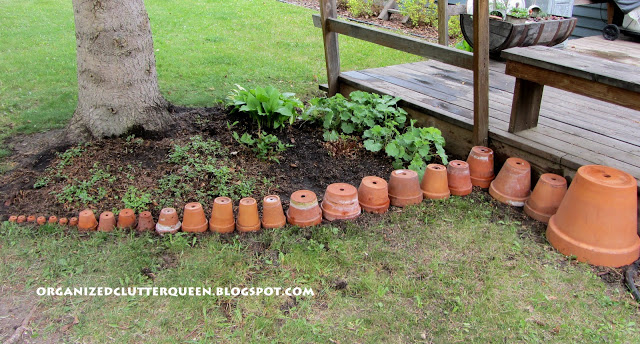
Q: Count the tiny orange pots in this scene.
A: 7